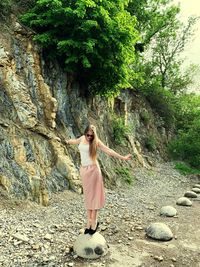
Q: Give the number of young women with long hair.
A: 1